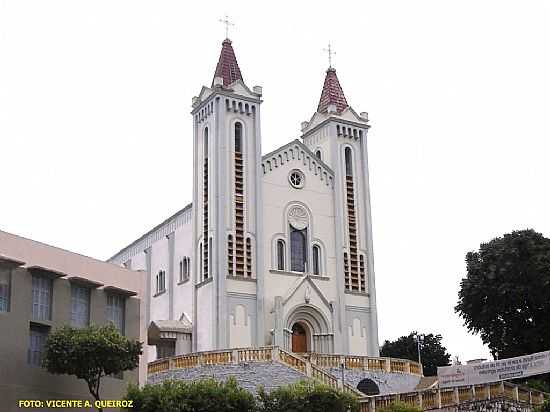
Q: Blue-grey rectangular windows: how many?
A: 5